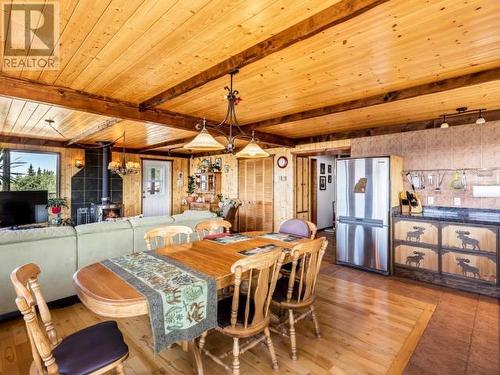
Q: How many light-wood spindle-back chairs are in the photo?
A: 6